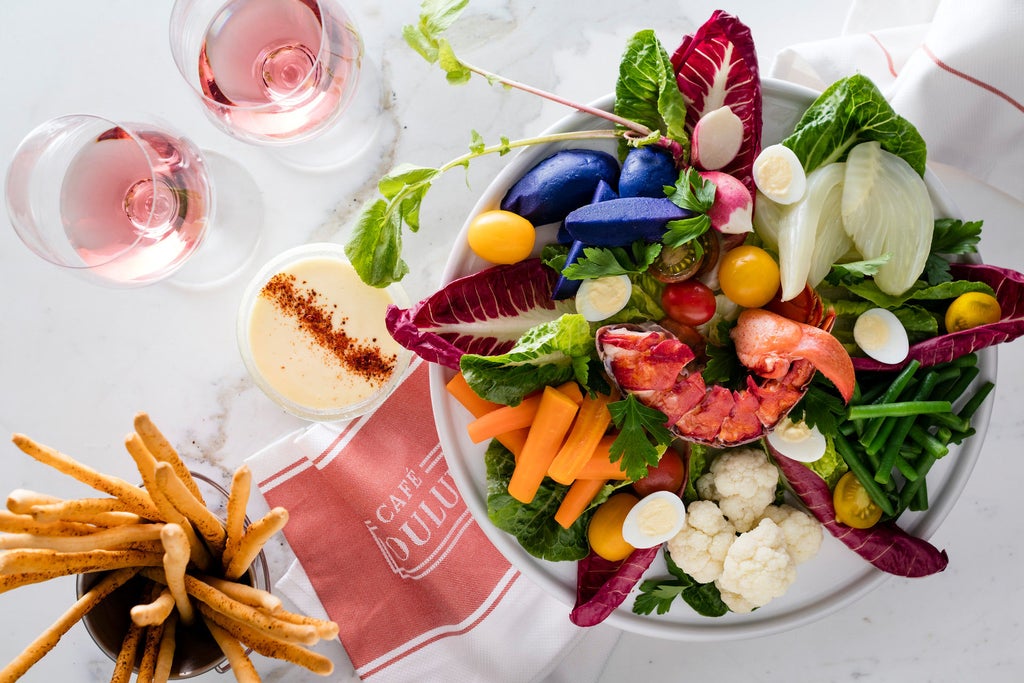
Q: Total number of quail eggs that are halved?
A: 5